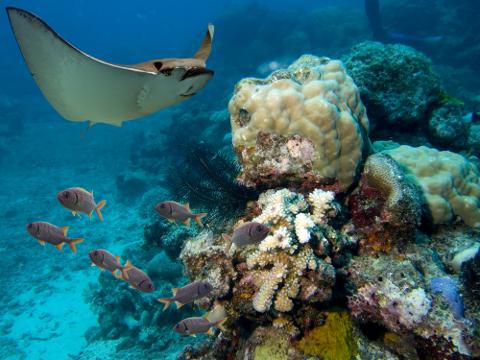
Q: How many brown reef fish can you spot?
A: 8